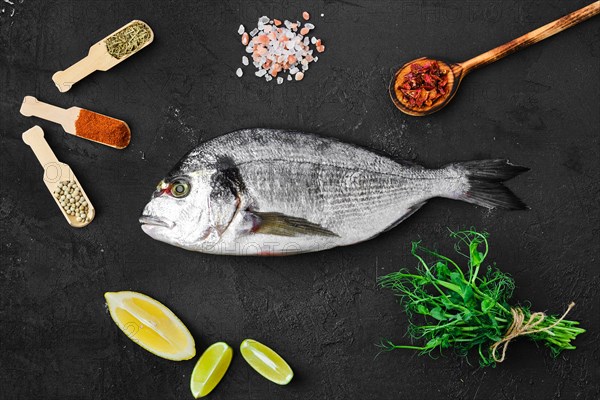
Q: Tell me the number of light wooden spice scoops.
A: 3